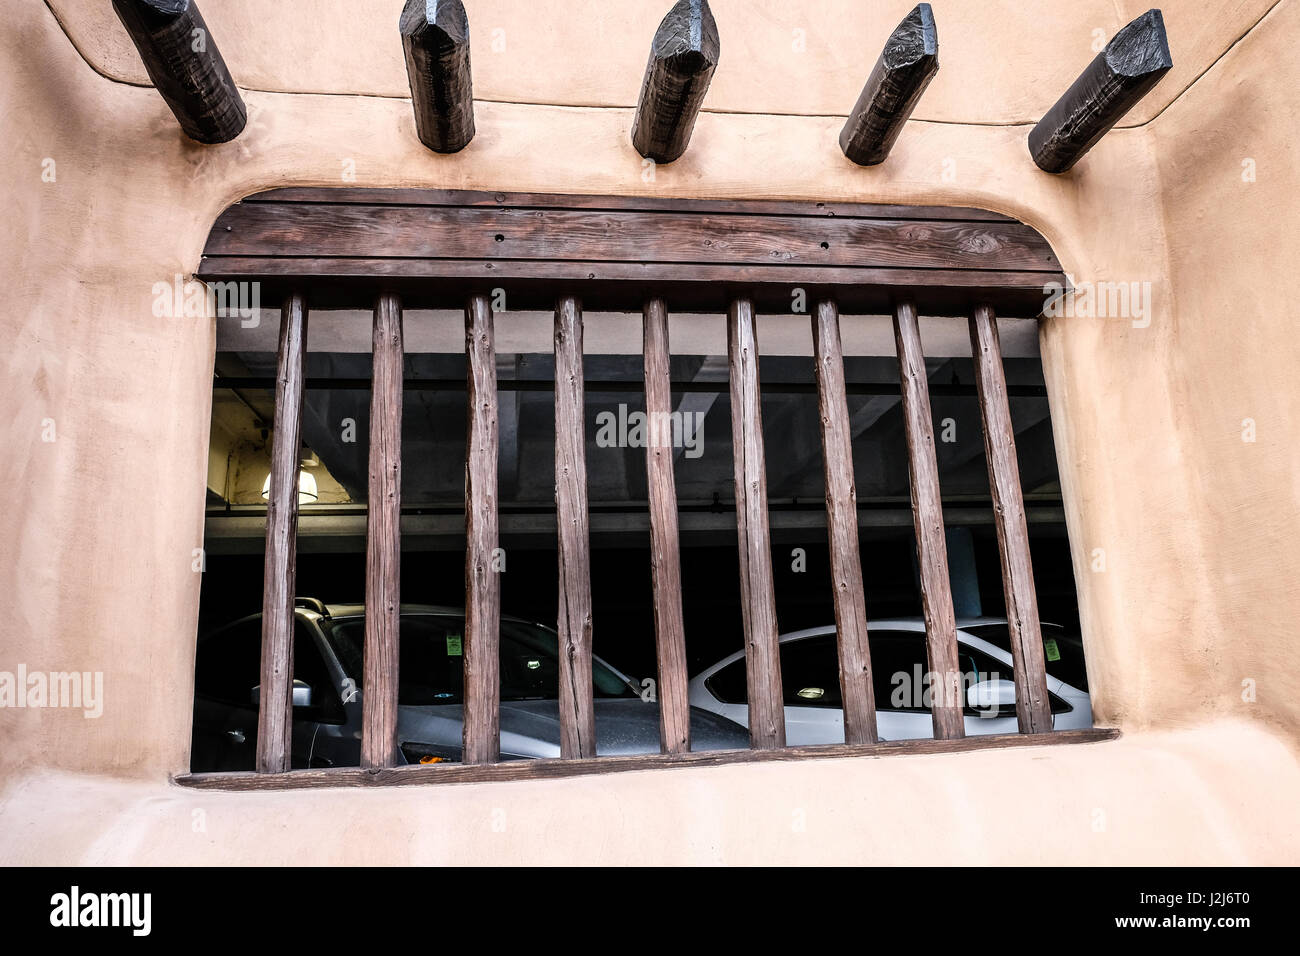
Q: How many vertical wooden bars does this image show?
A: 9